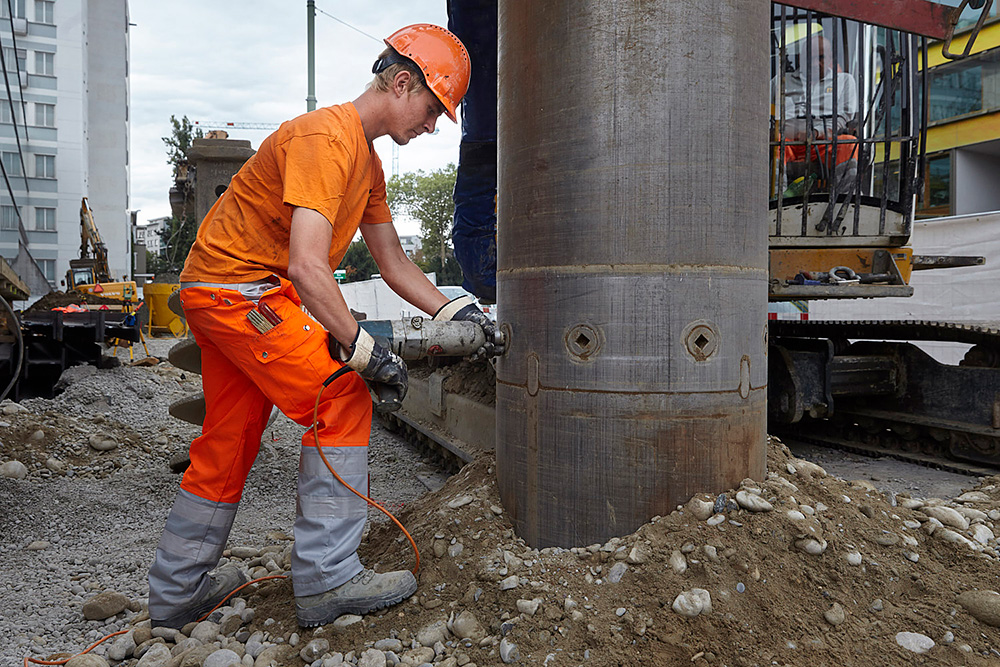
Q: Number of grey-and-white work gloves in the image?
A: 2